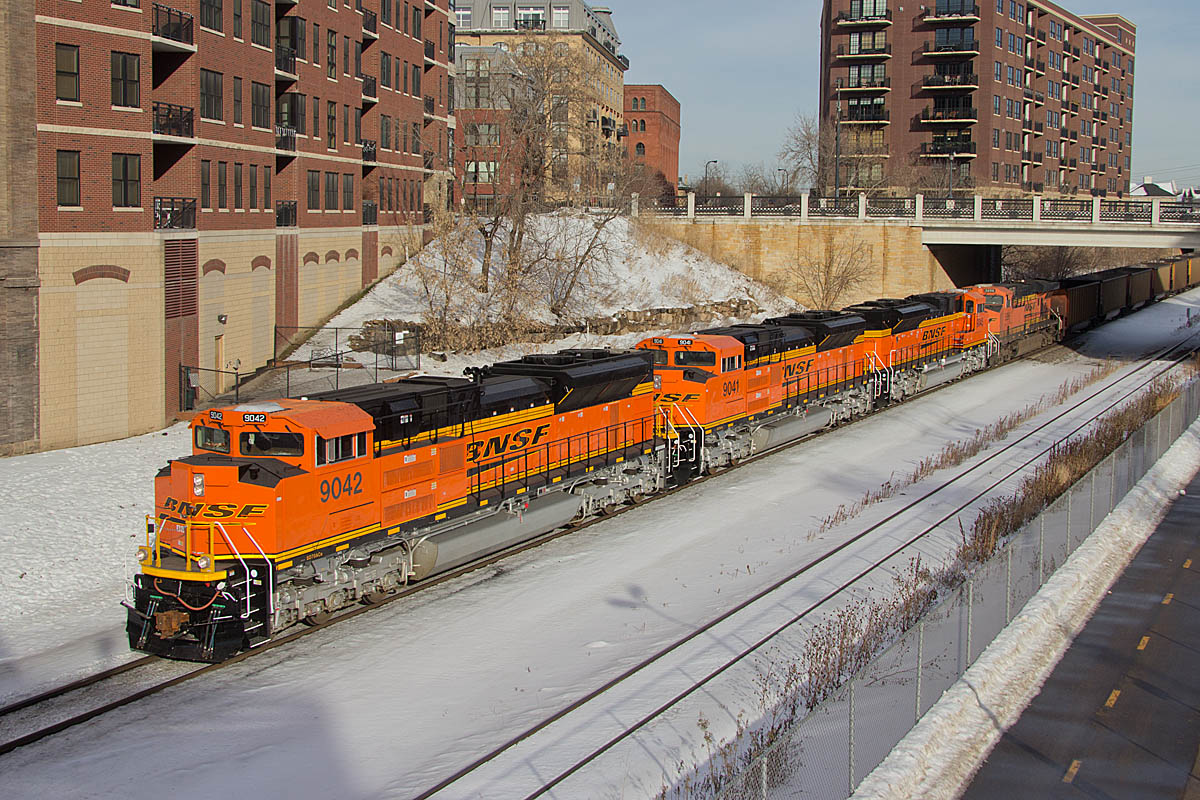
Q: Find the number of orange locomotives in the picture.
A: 4